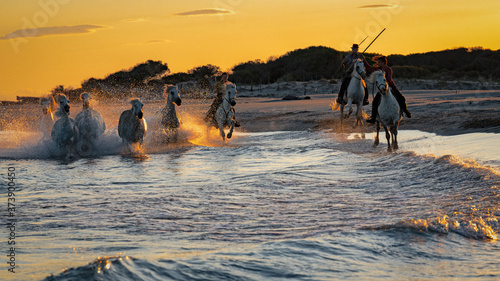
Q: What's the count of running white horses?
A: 8